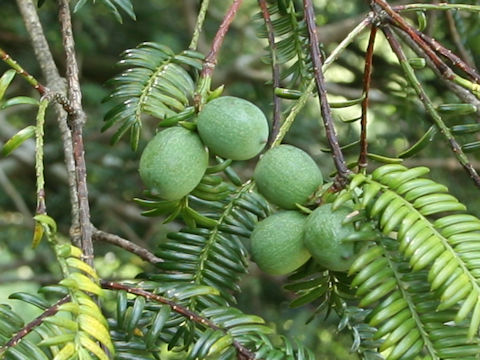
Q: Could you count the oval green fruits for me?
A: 5